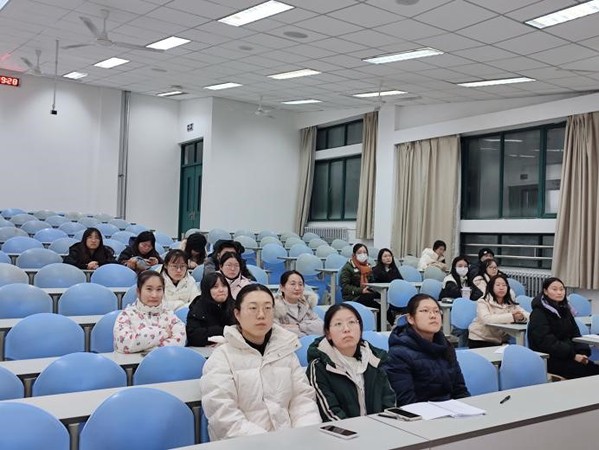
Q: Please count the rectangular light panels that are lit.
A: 12